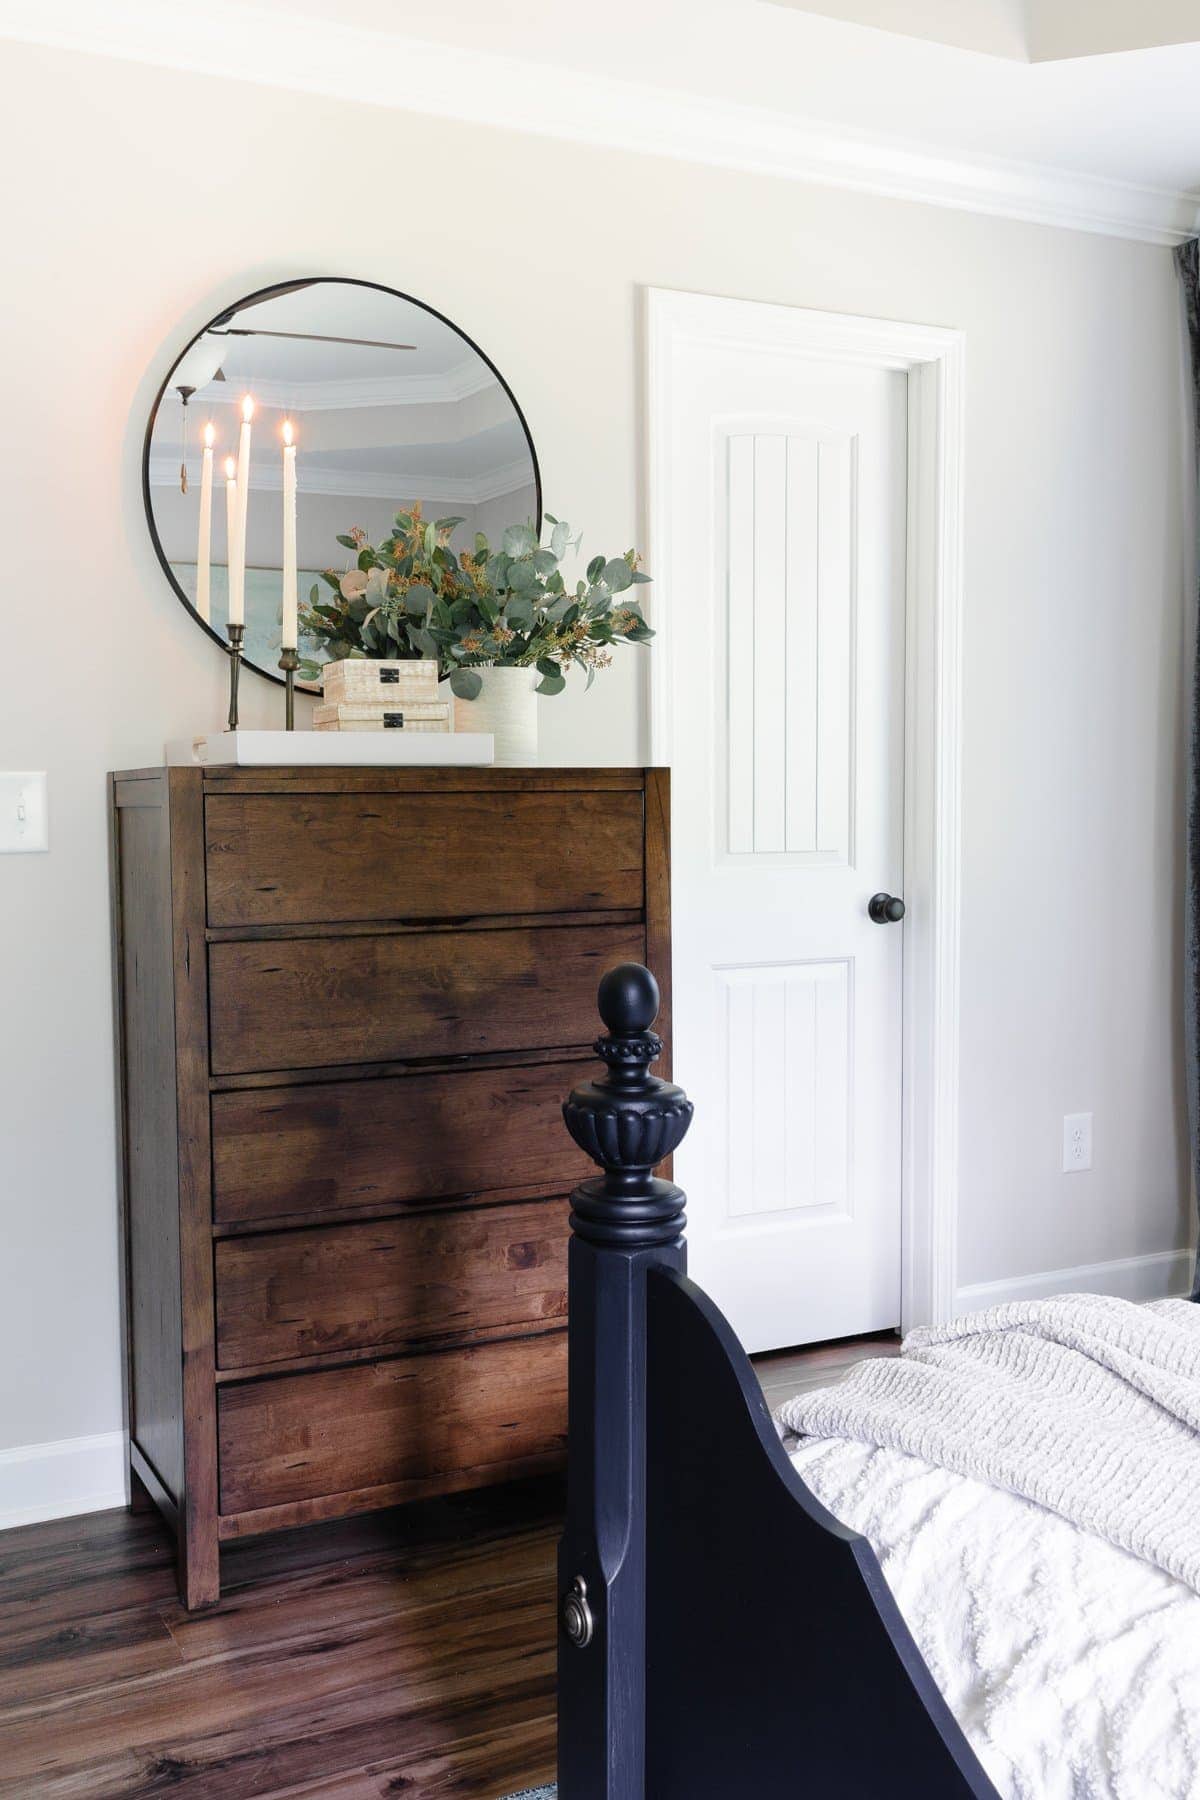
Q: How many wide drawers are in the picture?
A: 5